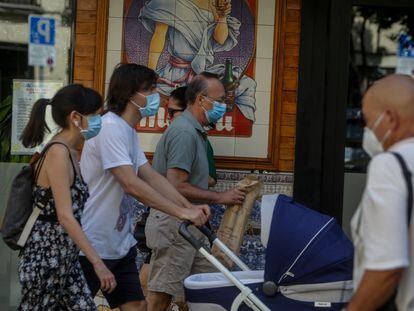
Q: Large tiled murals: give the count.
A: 1